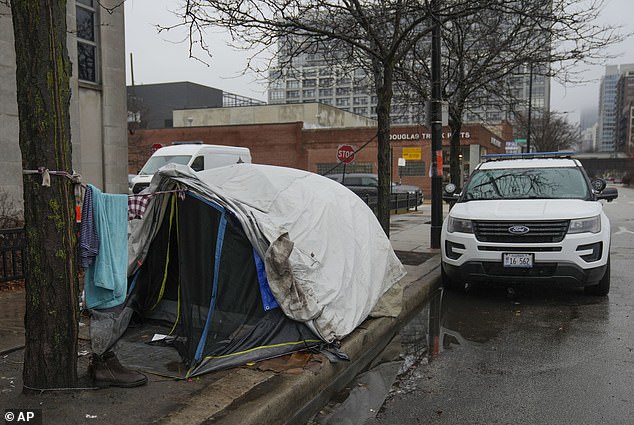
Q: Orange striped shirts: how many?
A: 0